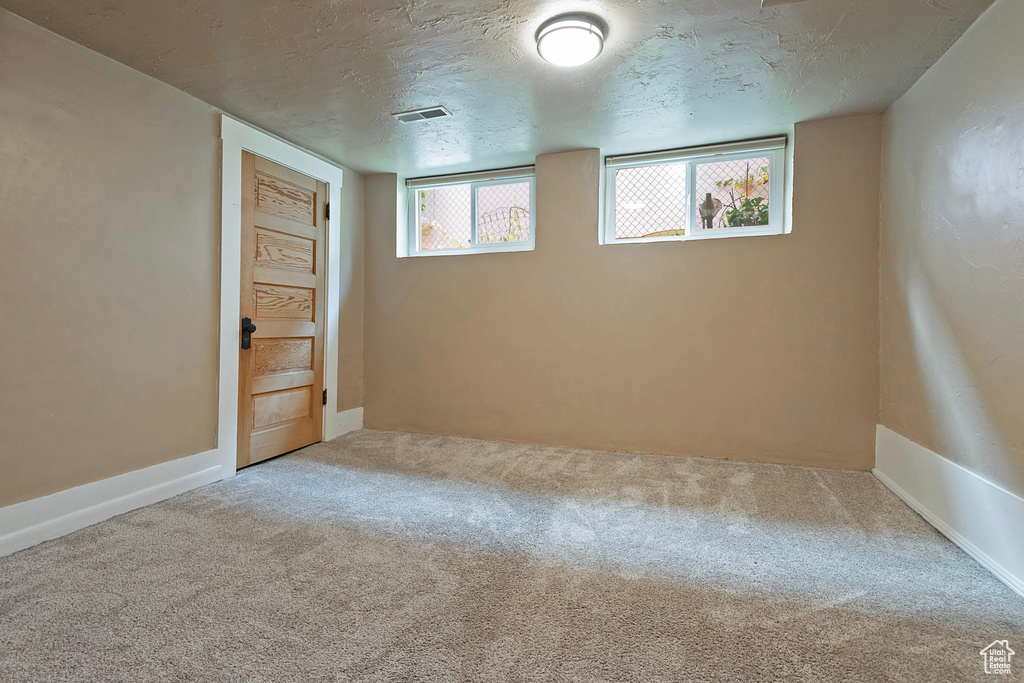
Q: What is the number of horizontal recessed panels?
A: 5